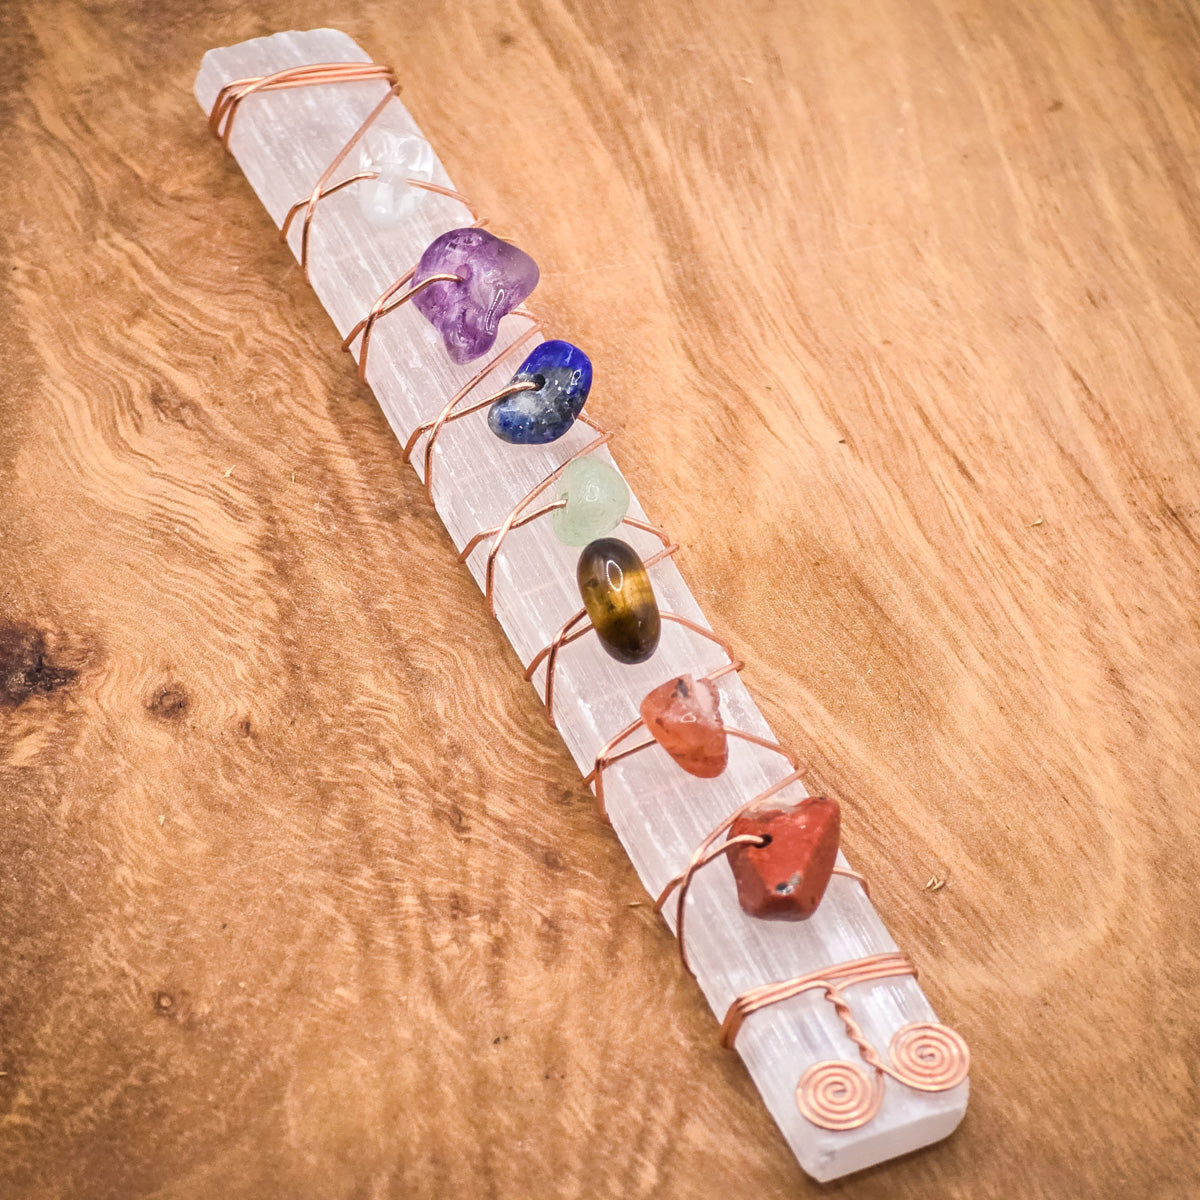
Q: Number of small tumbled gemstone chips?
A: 7